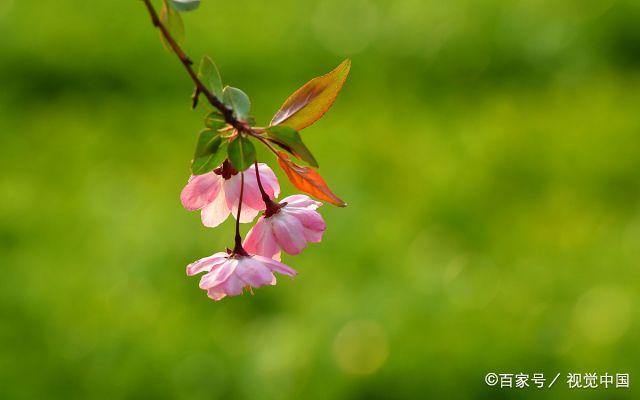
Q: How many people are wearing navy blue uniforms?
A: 0